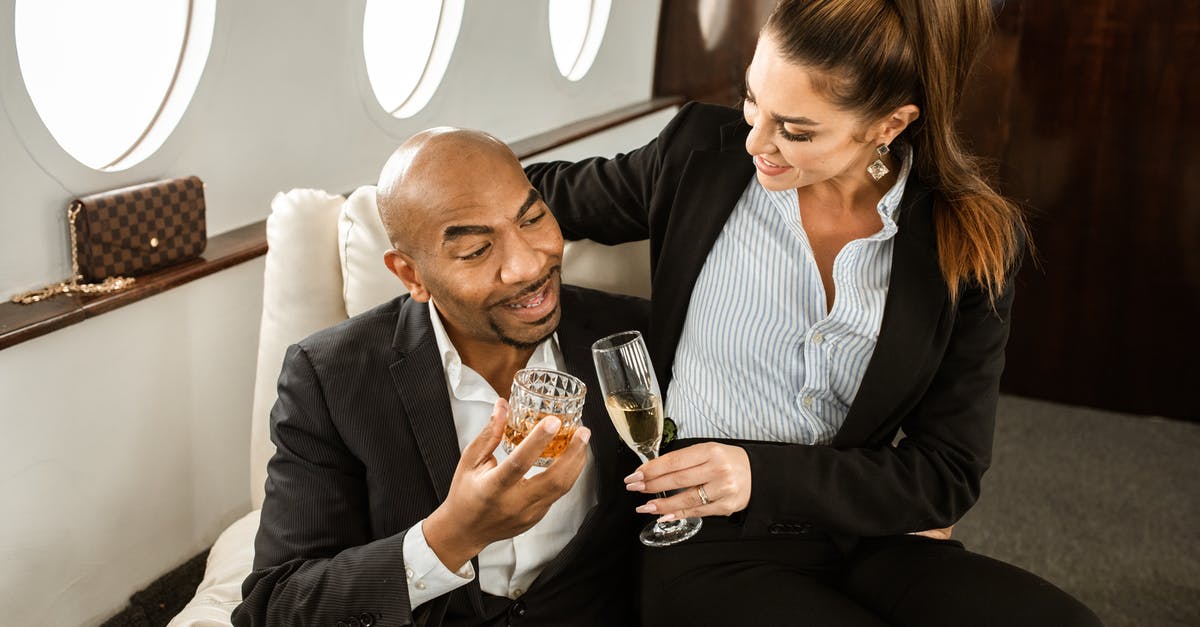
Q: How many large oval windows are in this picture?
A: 3